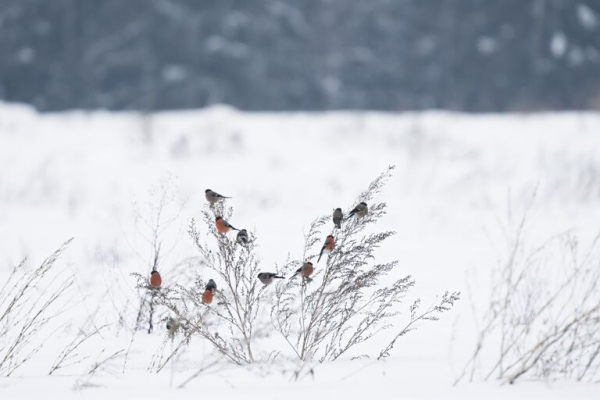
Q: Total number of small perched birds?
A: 11